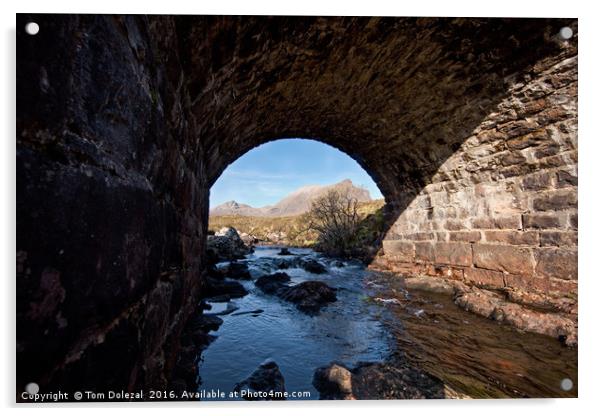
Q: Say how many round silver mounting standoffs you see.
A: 4